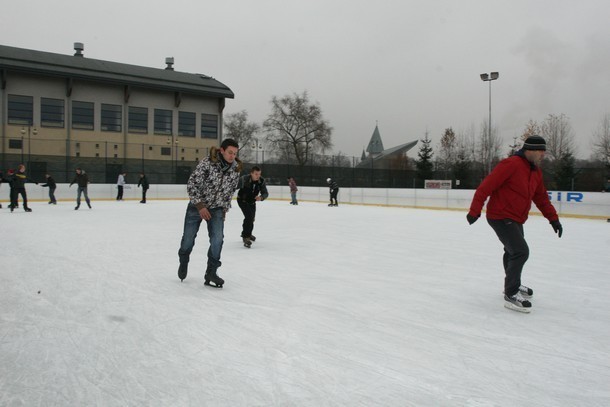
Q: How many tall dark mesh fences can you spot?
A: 1